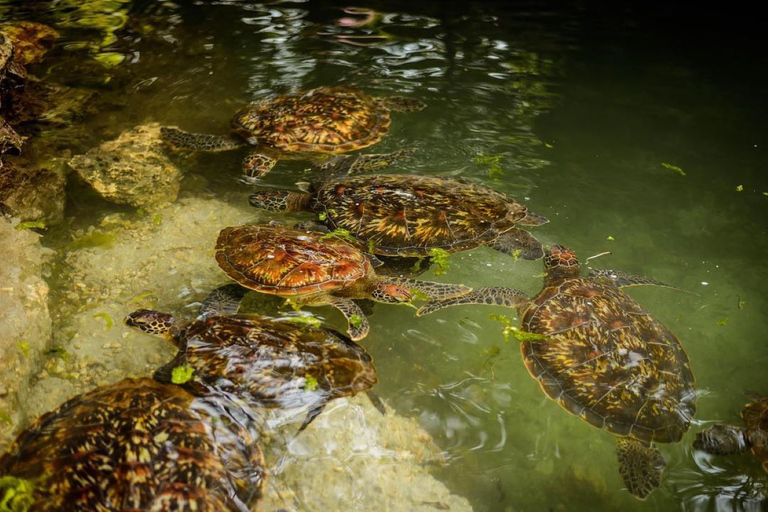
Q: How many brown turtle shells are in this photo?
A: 7